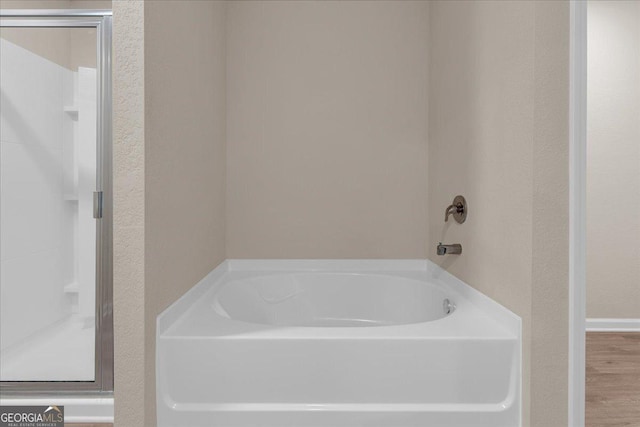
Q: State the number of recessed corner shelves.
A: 3